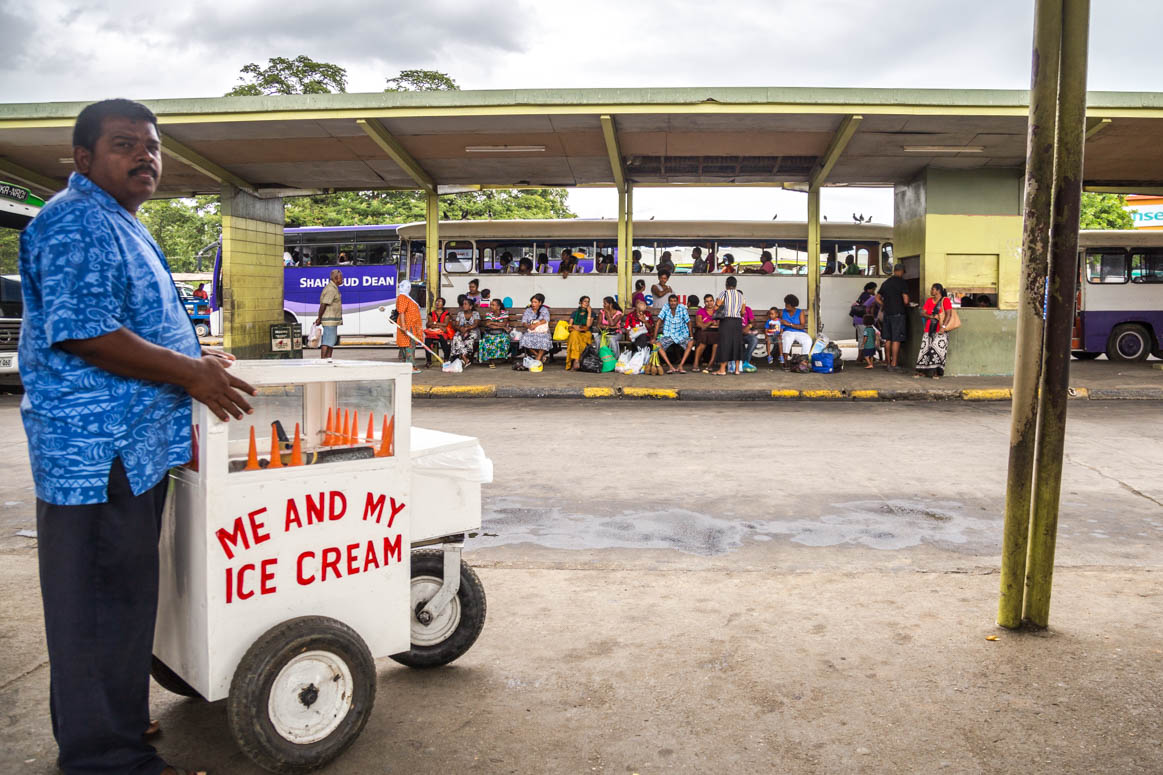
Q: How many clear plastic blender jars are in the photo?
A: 0